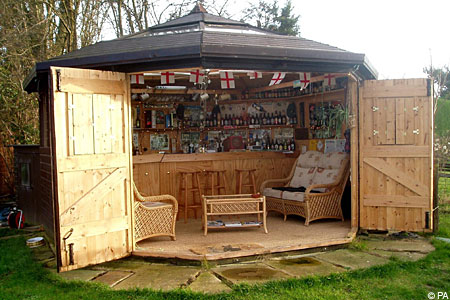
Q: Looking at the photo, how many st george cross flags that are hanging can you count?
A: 8